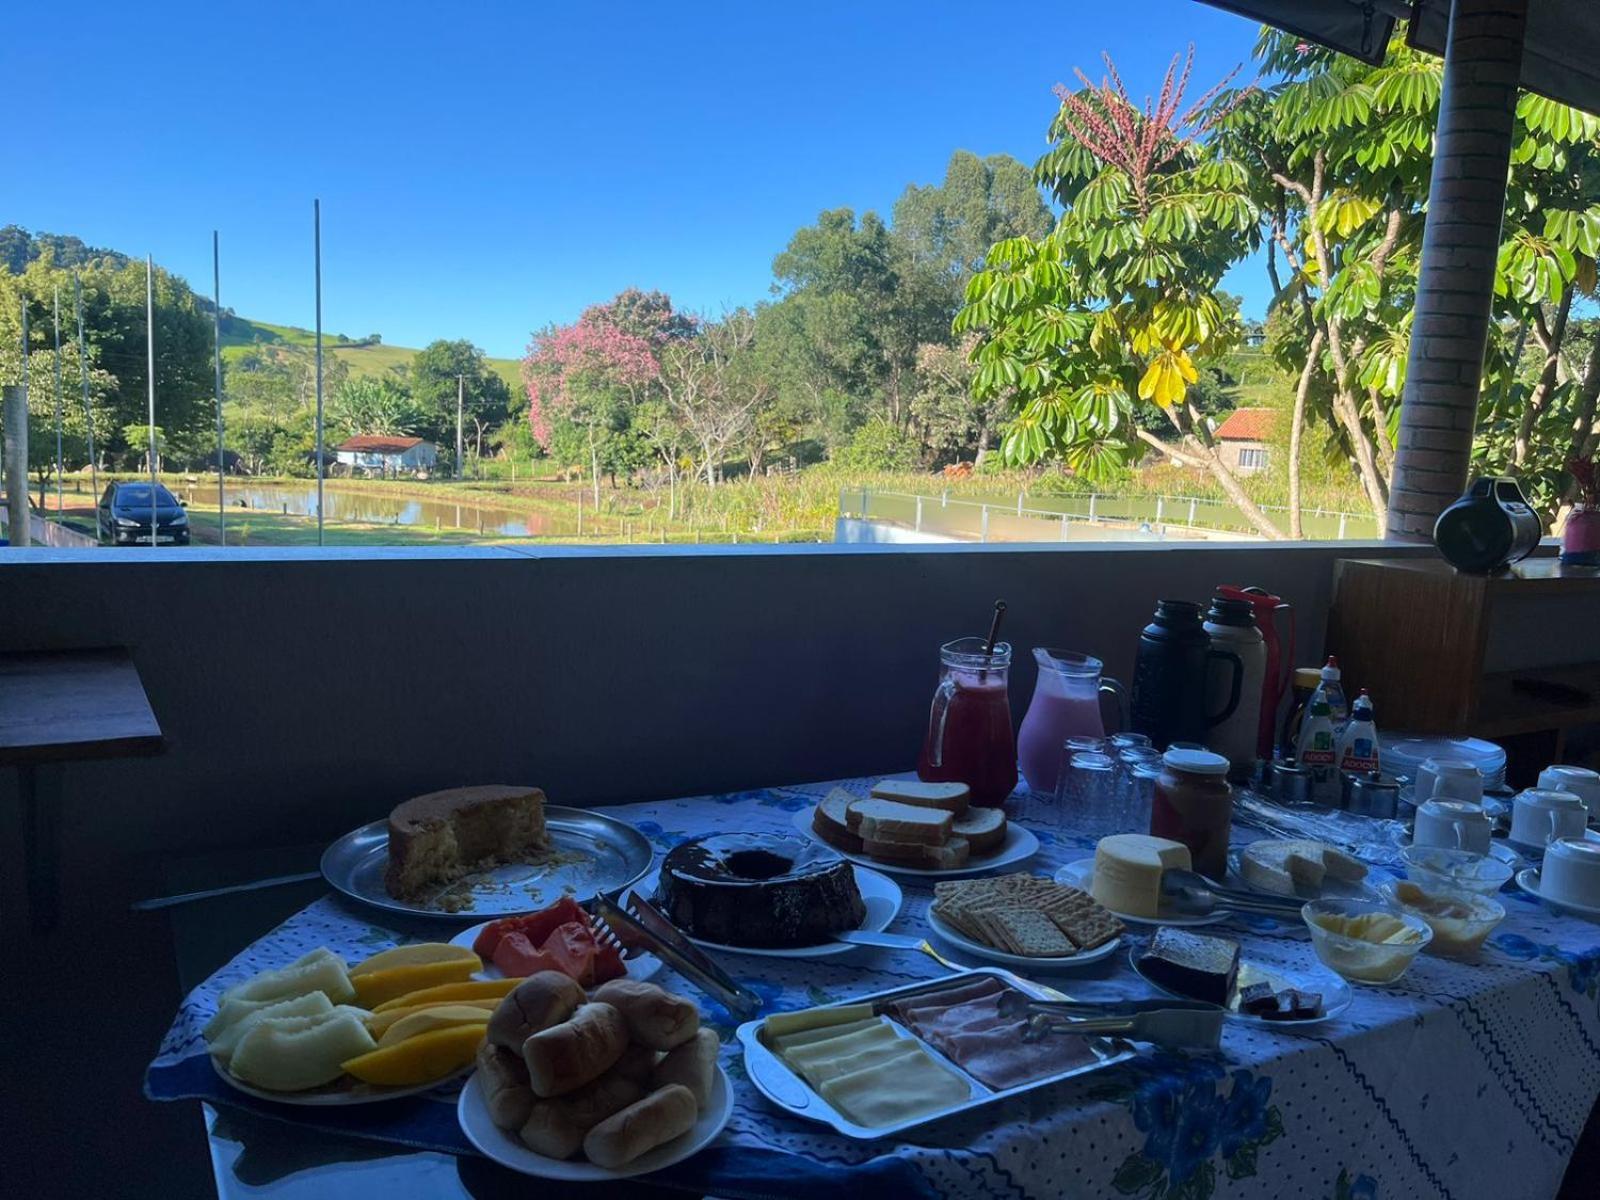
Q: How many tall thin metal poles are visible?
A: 6